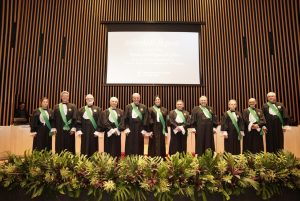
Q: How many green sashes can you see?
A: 11